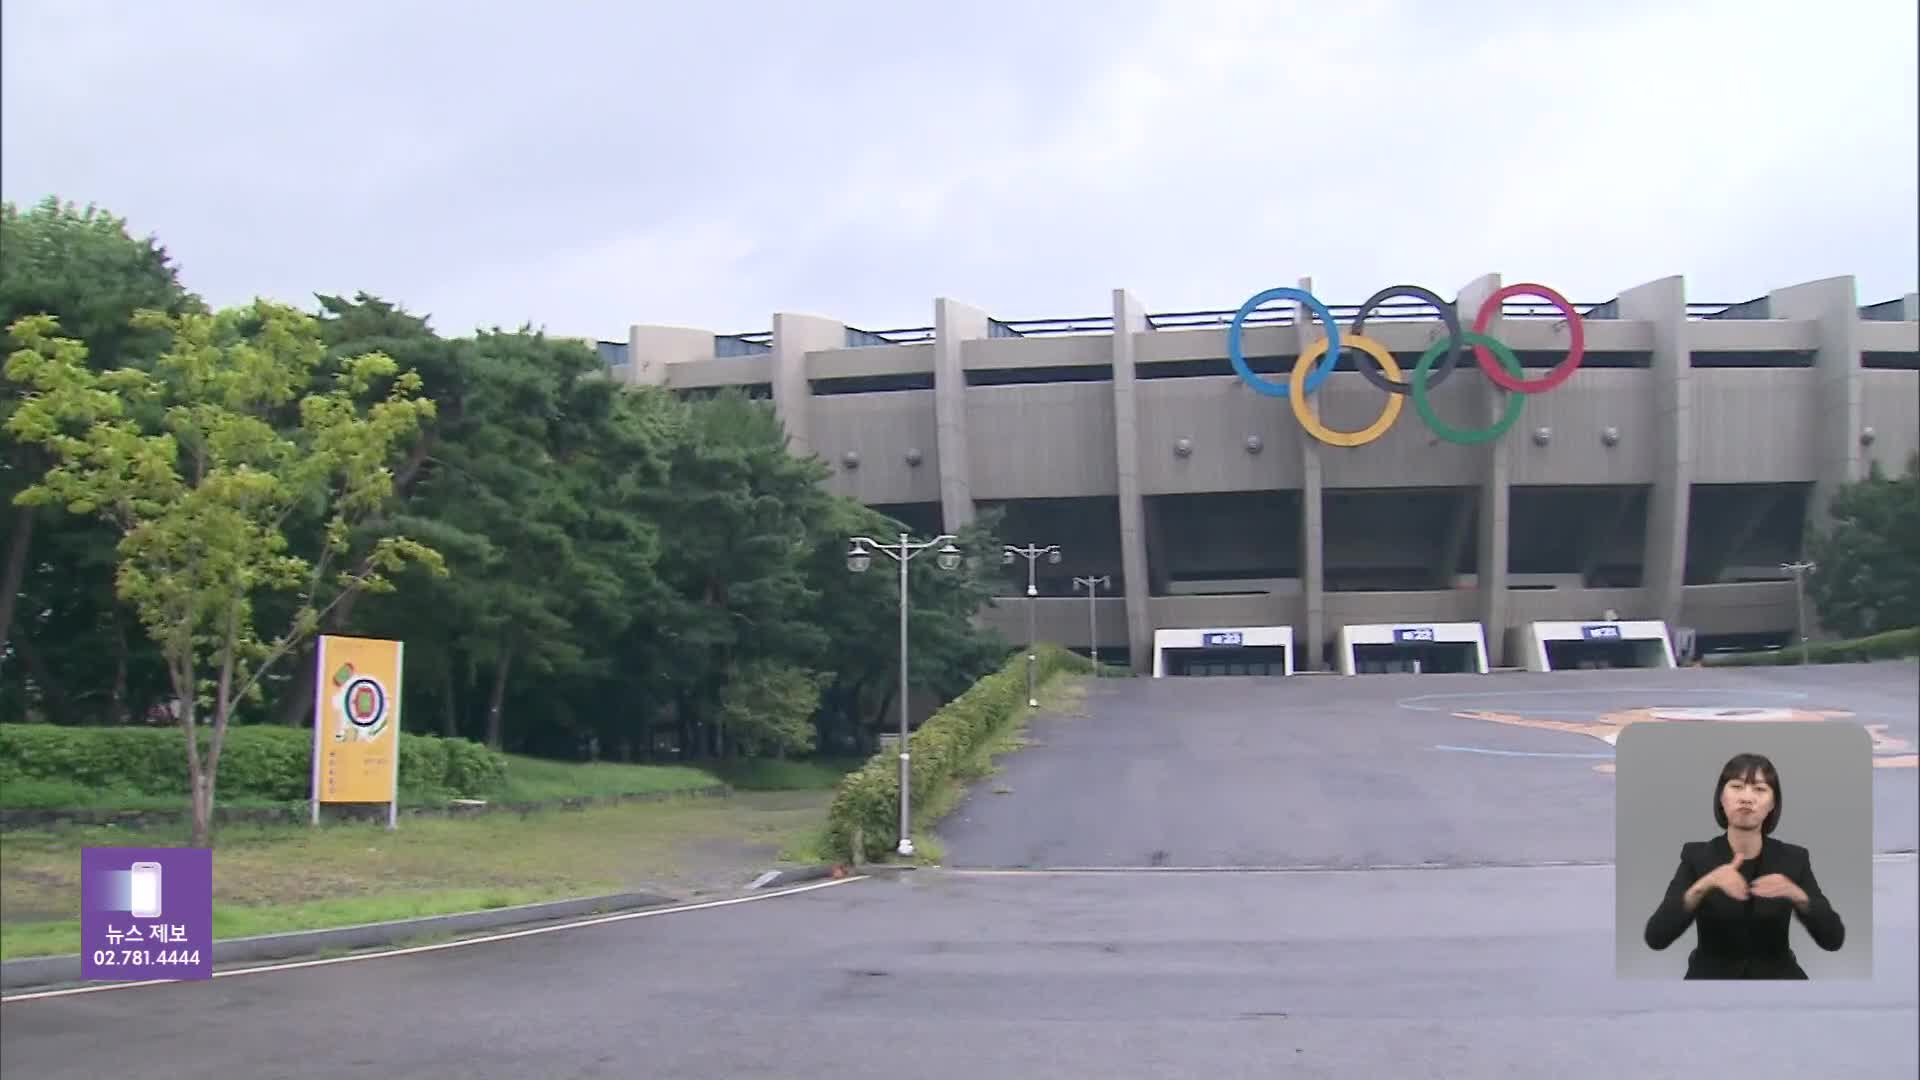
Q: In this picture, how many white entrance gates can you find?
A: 3